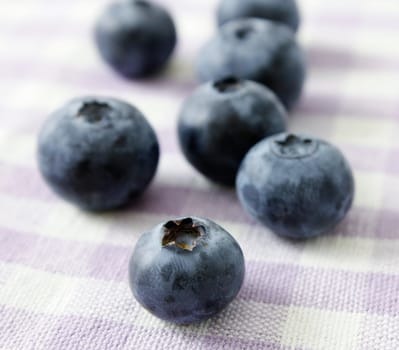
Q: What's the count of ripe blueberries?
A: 7